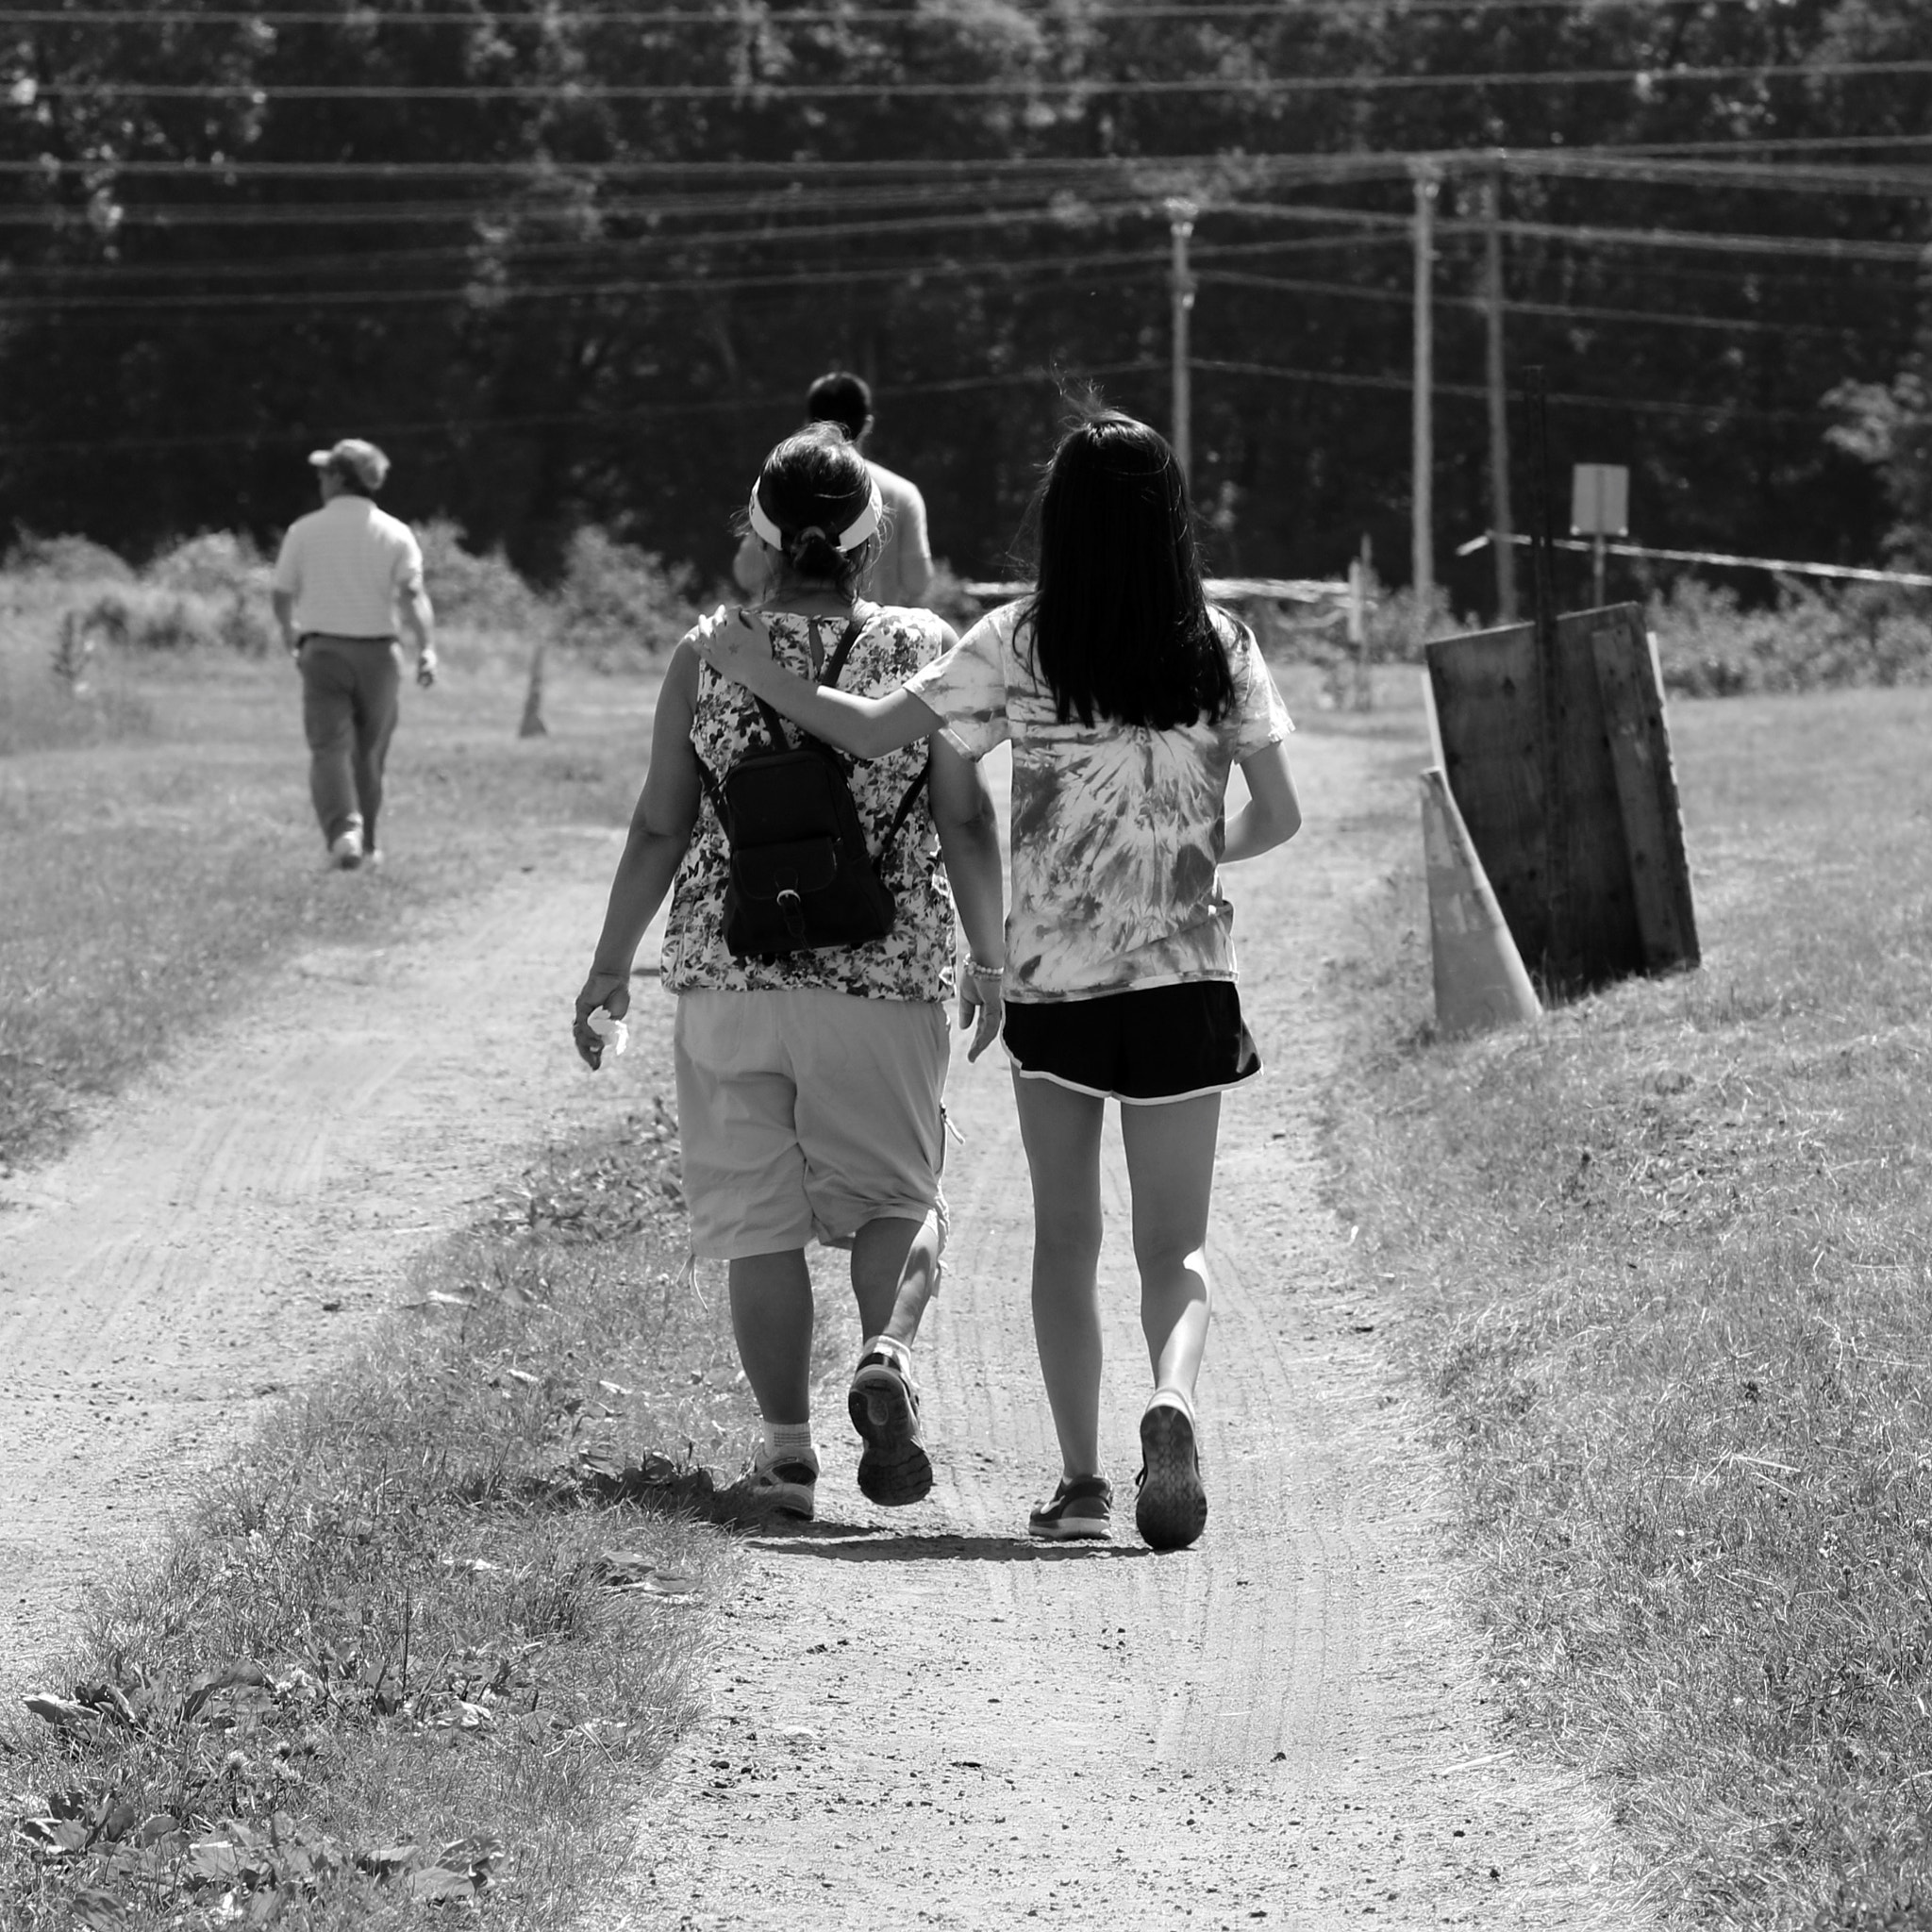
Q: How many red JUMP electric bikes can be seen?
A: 0